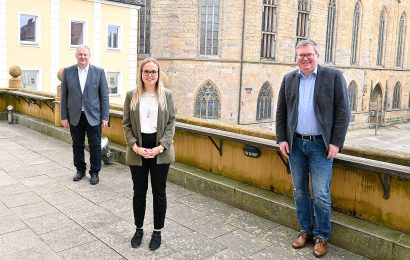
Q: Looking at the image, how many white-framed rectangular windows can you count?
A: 5